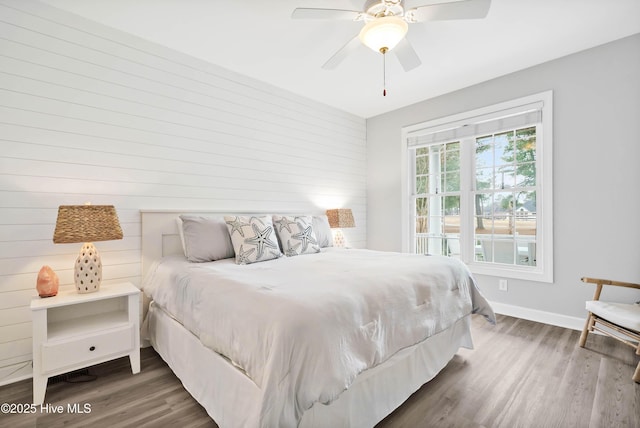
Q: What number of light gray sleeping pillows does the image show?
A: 2